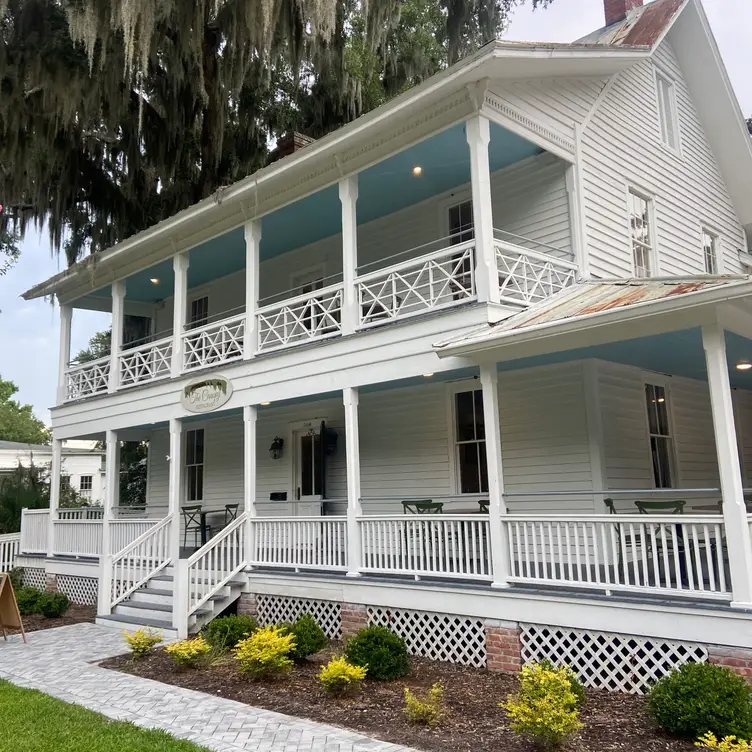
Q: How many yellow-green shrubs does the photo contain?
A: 7